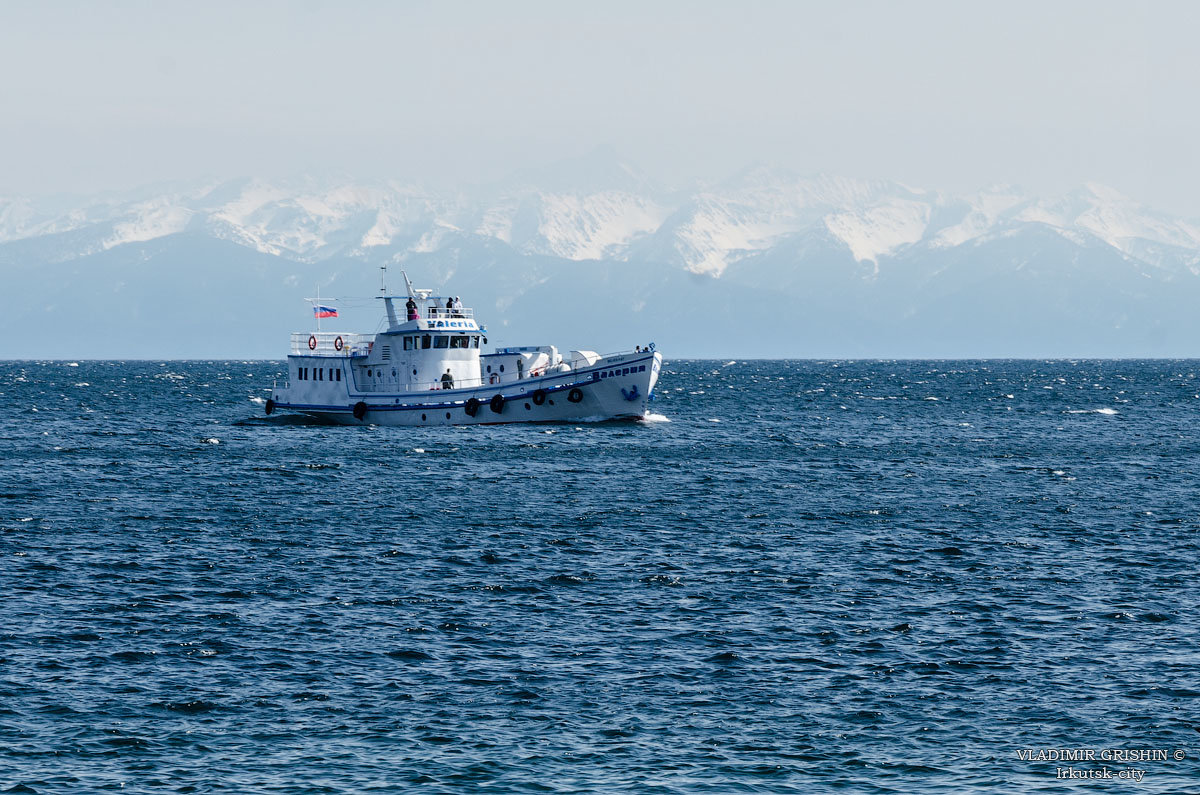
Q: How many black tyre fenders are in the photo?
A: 6